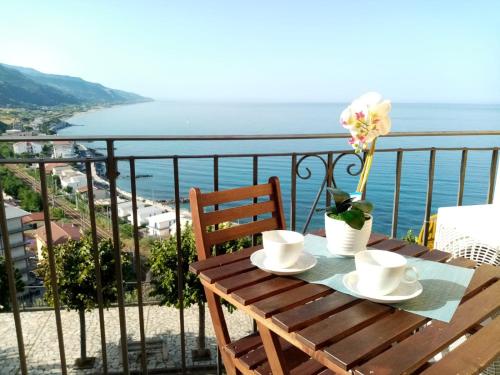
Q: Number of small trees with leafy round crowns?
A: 2